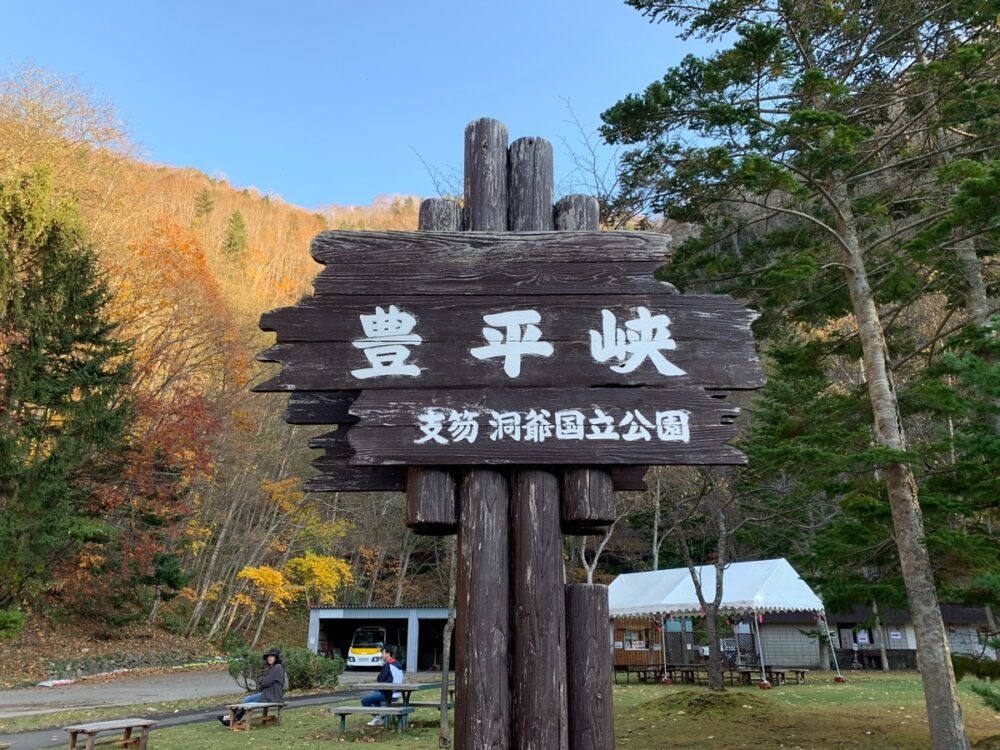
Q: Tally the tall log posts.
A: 2